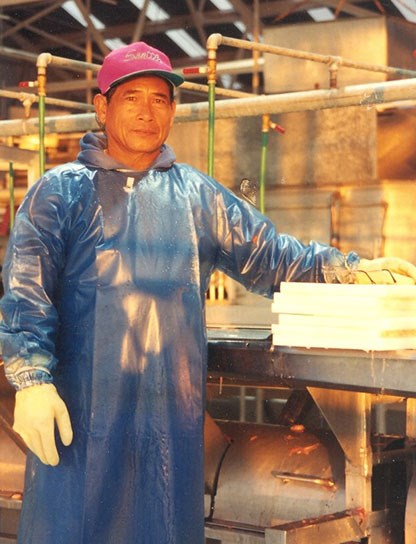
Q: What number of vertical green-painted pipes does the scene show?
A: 4